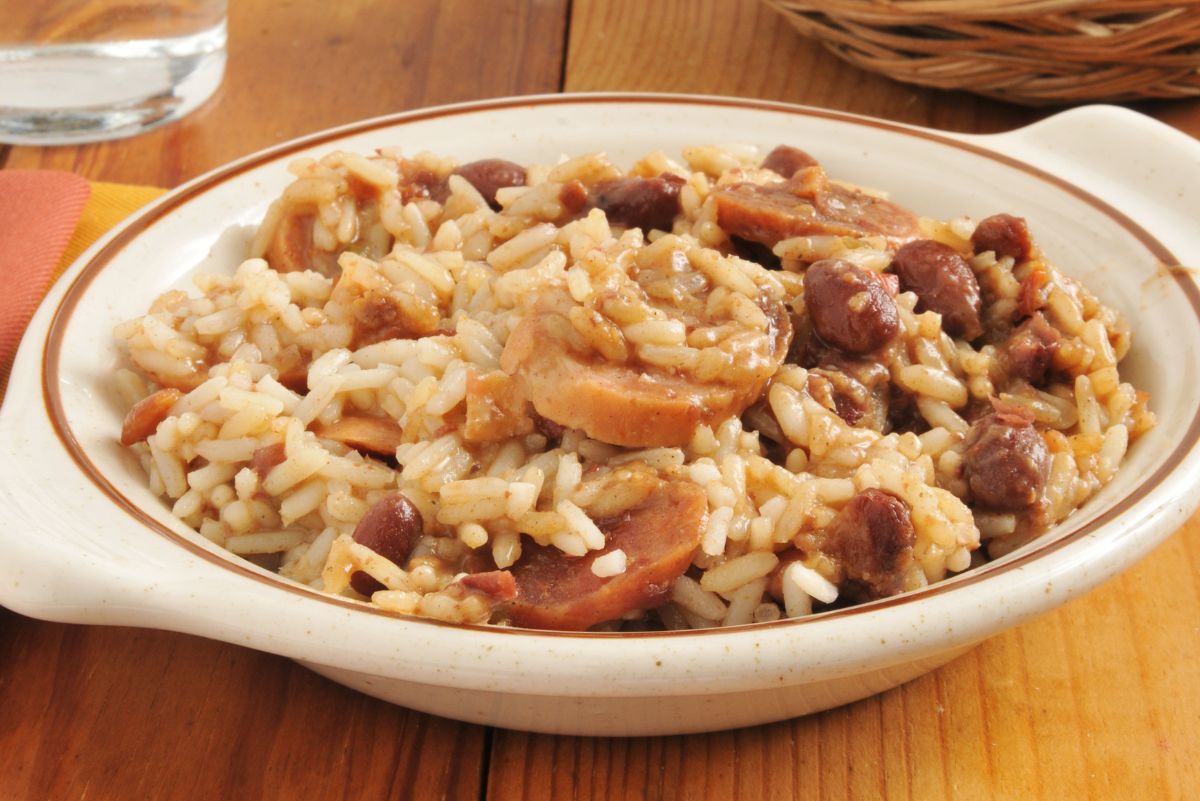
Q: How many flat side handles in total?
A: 2